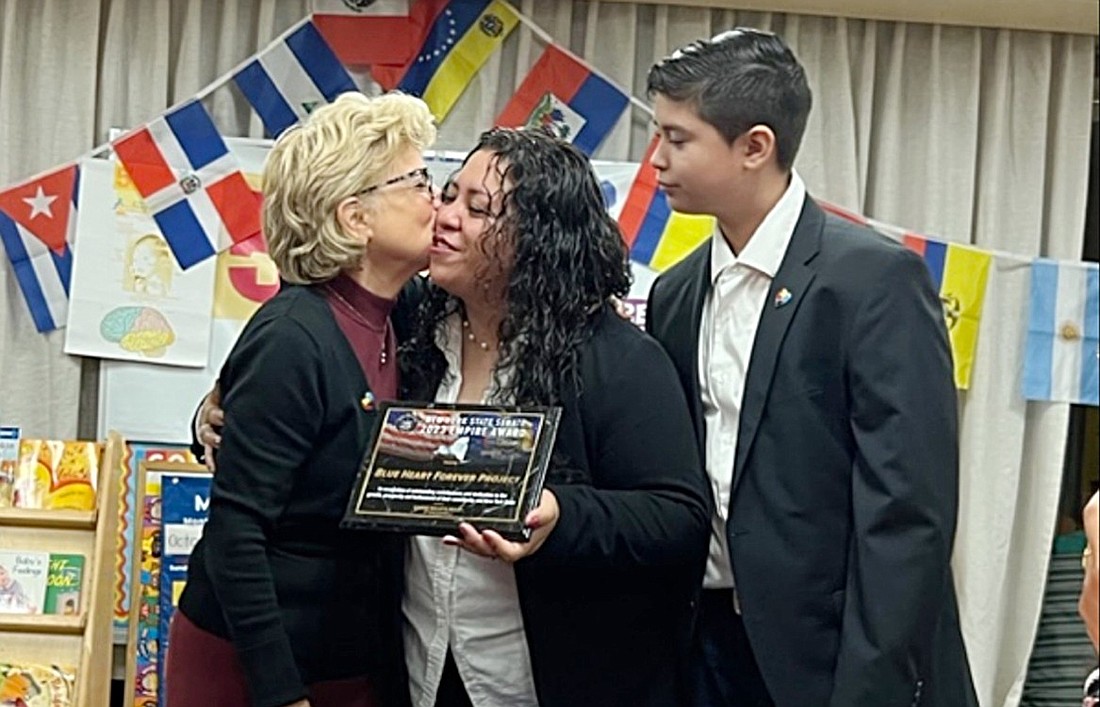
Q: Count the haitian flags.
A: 1